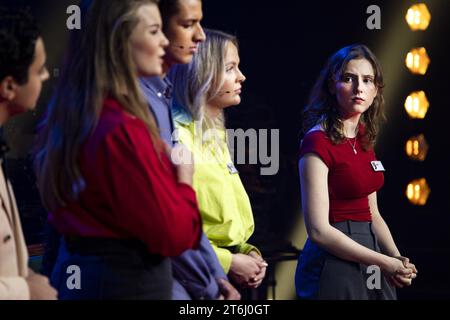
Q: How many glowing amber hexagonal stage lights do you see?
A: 5